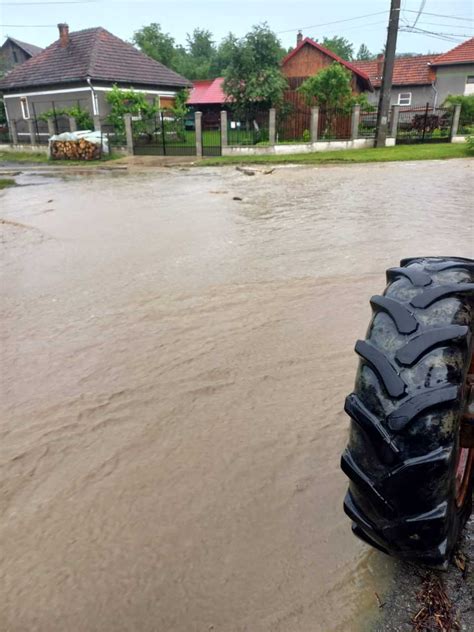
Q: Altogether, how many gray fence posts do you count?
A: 13